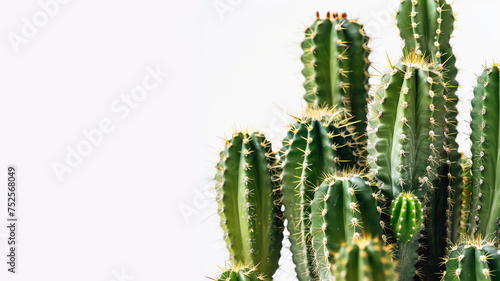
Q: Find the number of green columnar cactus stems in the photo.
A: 11